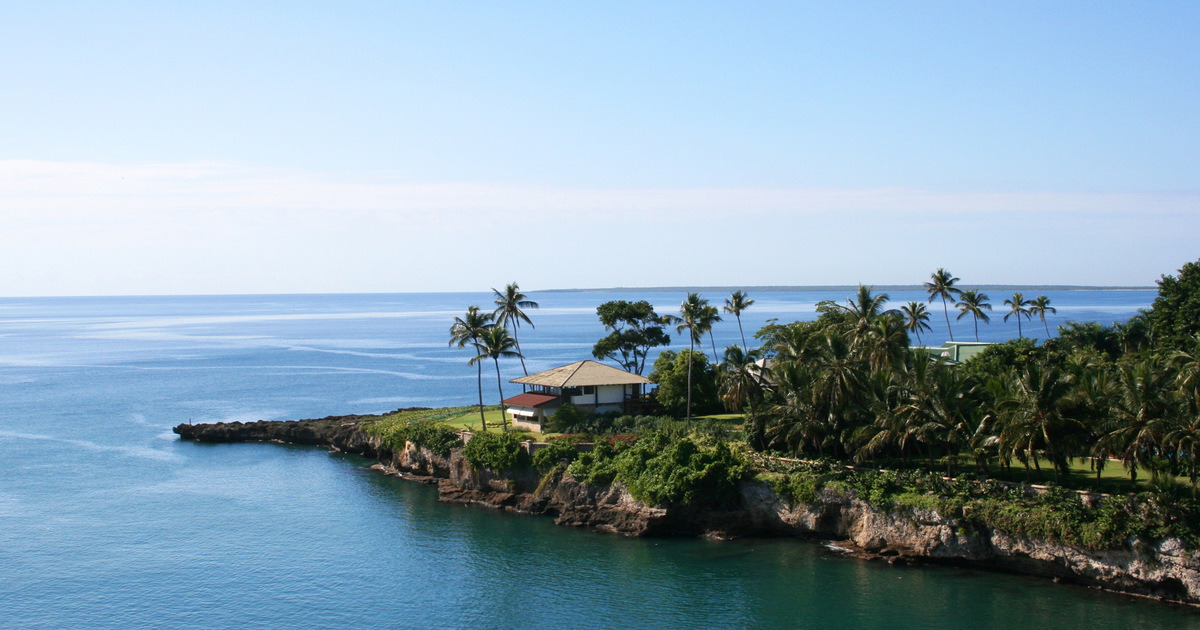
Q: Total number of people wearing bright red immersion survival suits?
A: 0